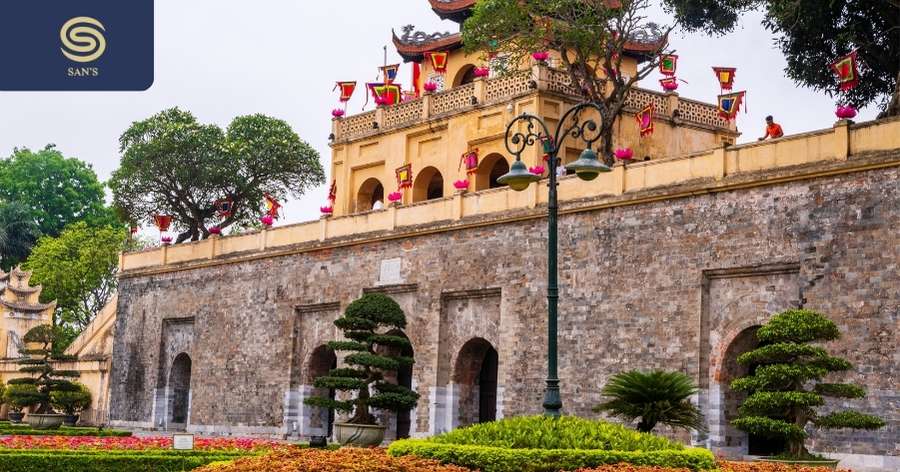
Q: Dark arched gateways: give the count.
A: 5